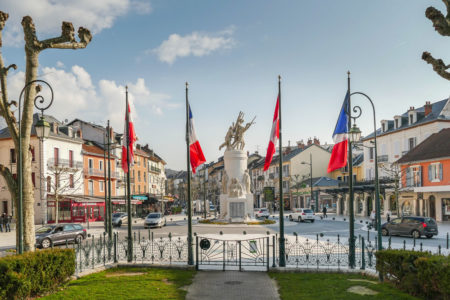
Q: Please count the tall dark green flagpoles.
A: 4